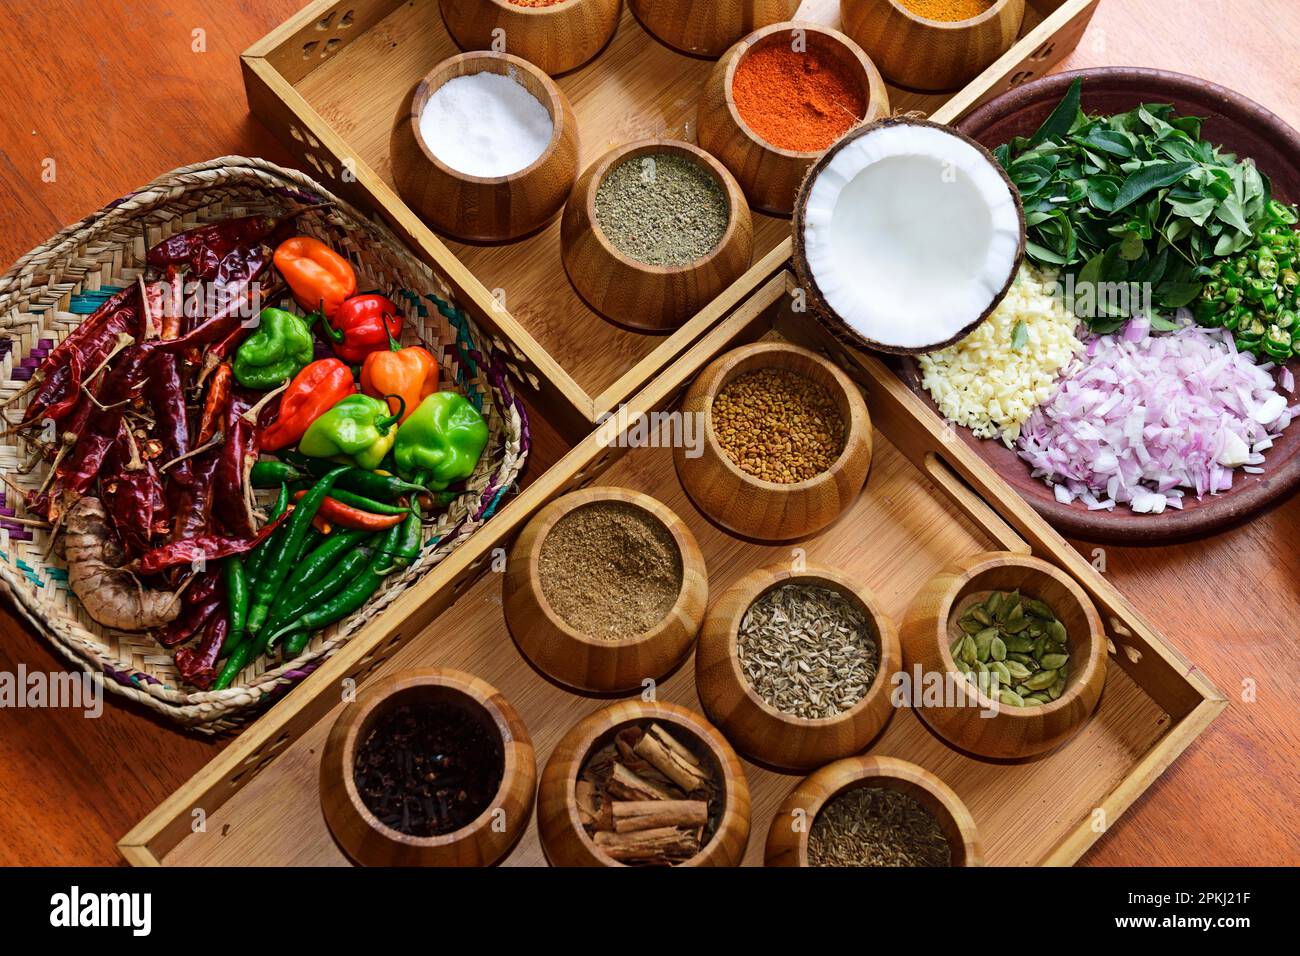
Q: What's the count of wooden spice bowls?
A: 13